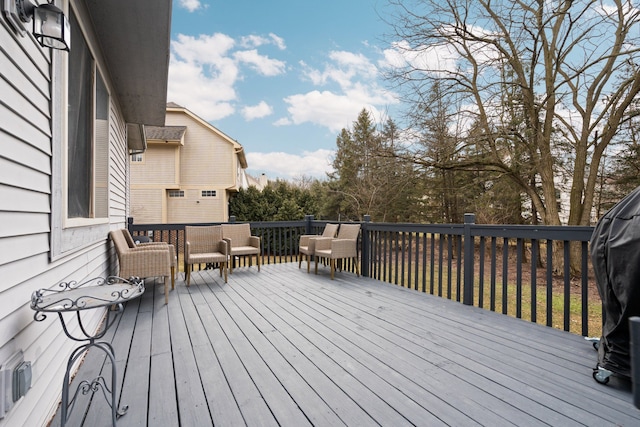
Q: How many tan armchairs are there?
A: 6